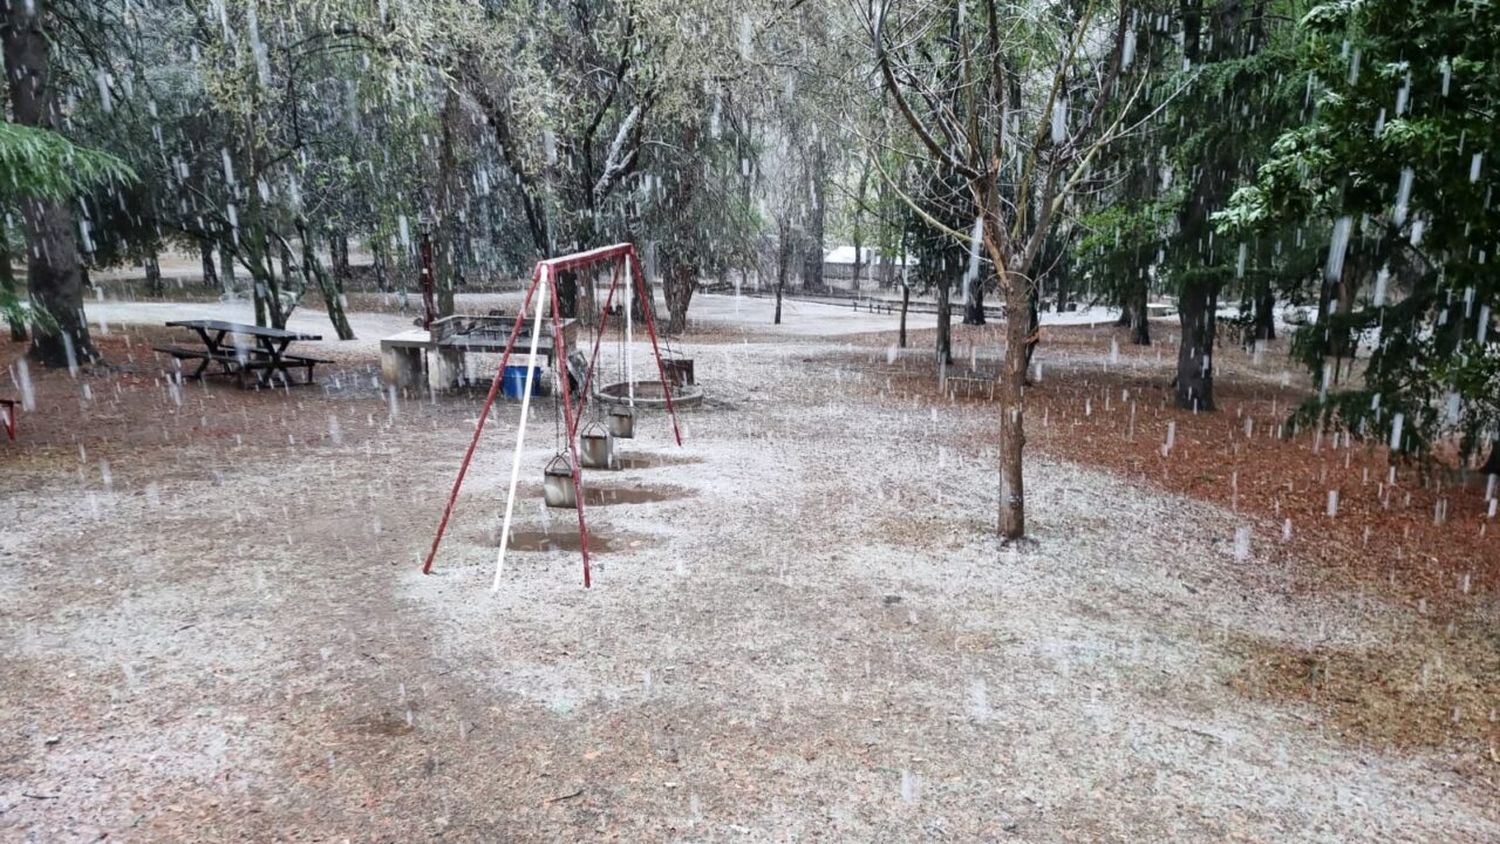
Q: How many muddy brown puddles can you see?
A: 3